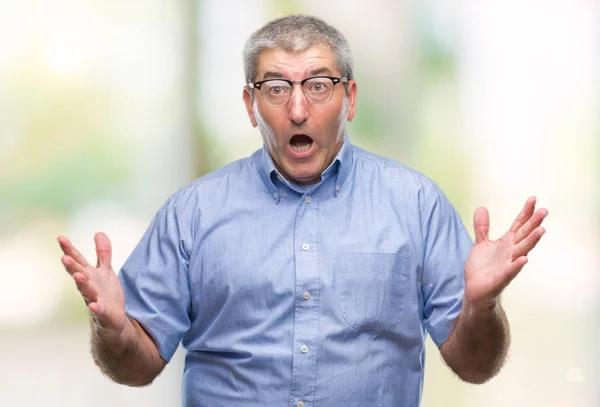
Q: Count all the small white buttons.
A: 7